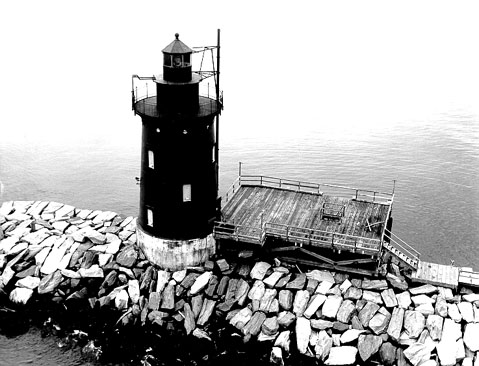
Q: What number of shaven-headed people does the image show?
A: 0